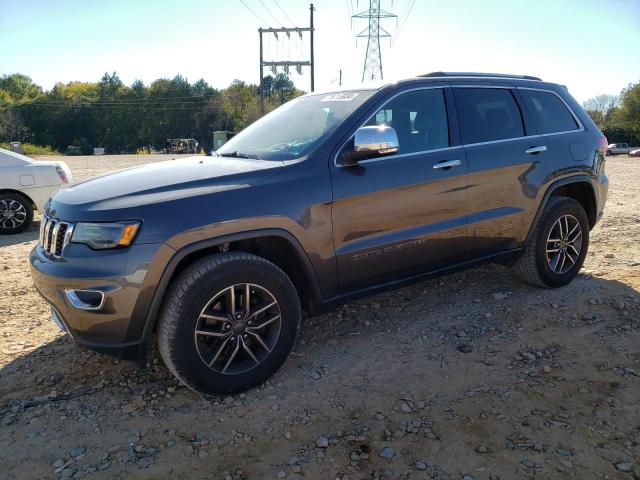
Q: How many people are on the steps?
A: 0